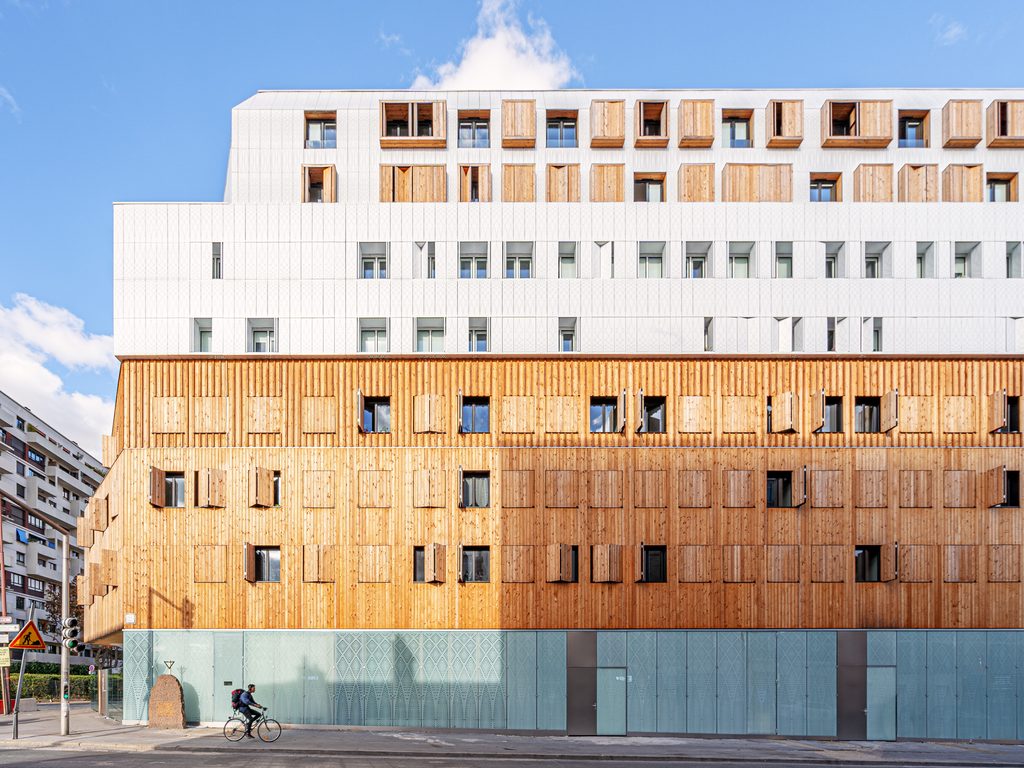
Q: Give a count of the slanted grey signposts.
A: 1